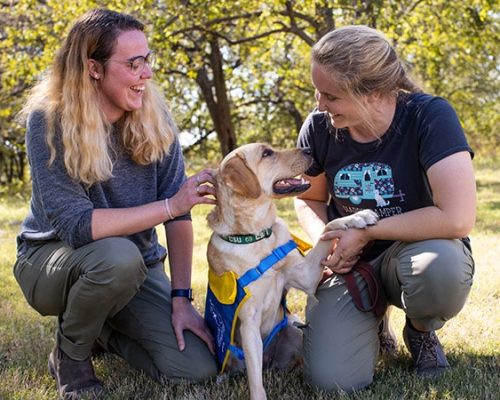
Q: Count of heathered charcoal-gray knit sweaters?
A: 1